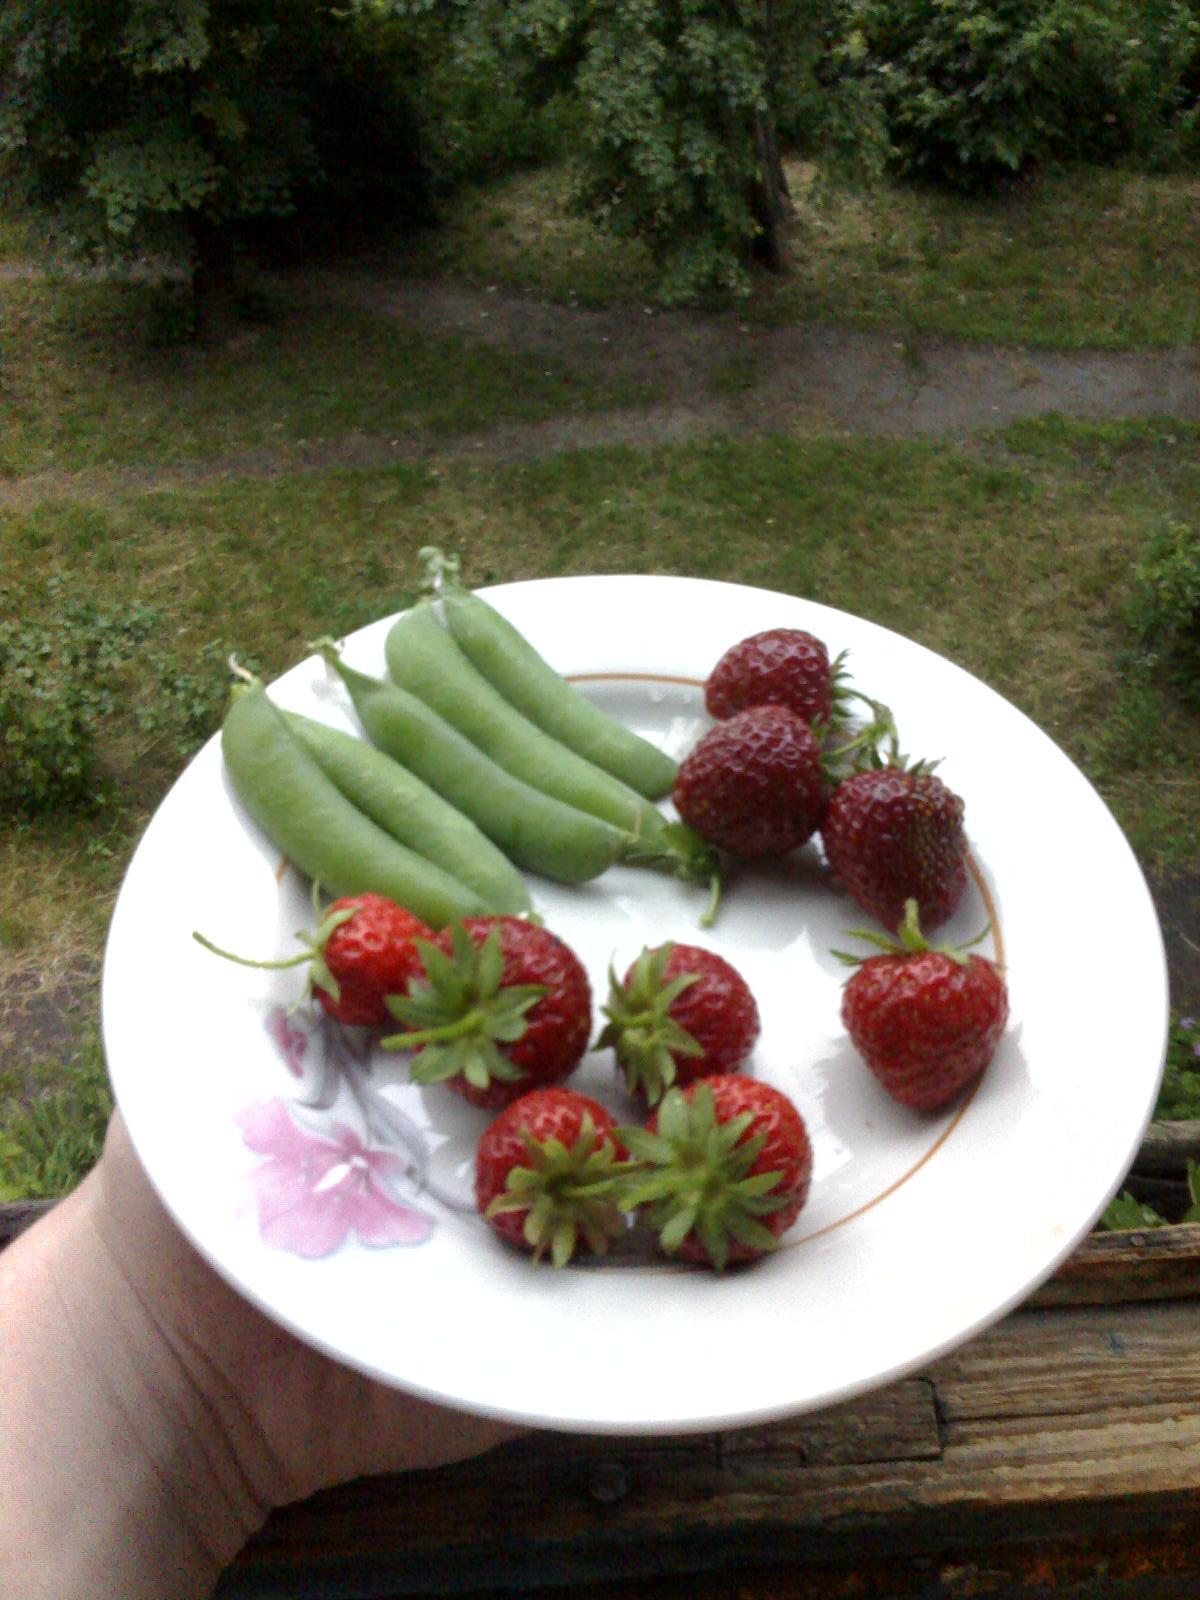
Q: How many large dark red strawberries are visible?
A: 3